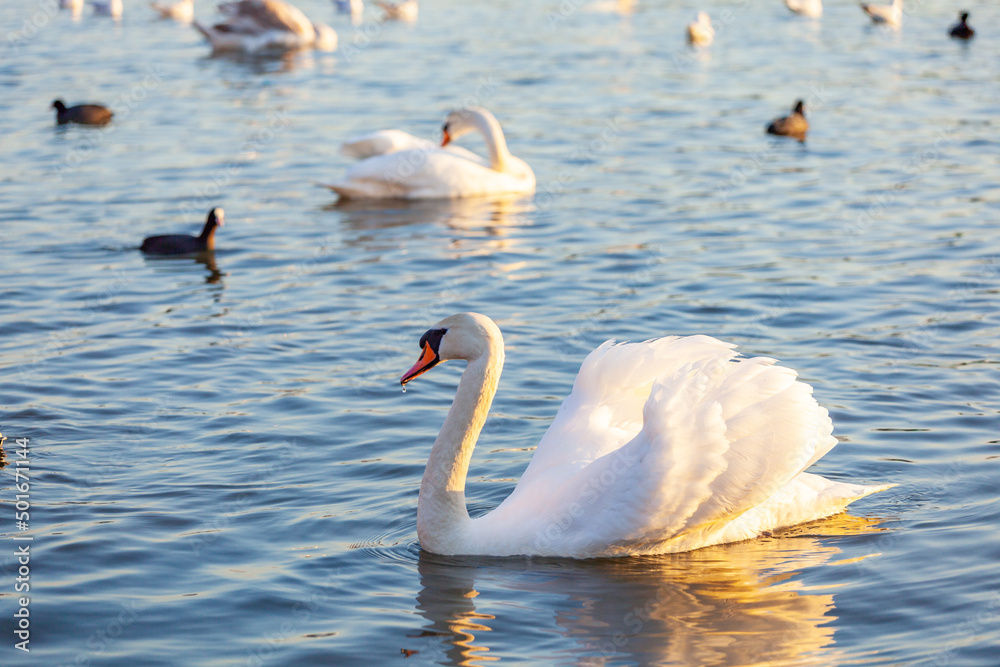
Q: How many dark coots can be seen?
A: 4